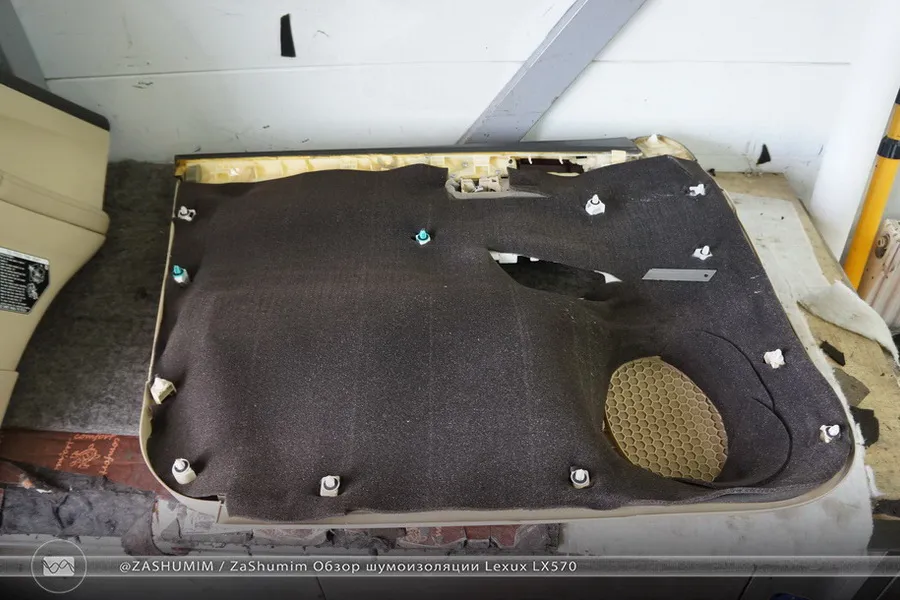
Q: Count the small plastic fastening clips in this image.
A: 12